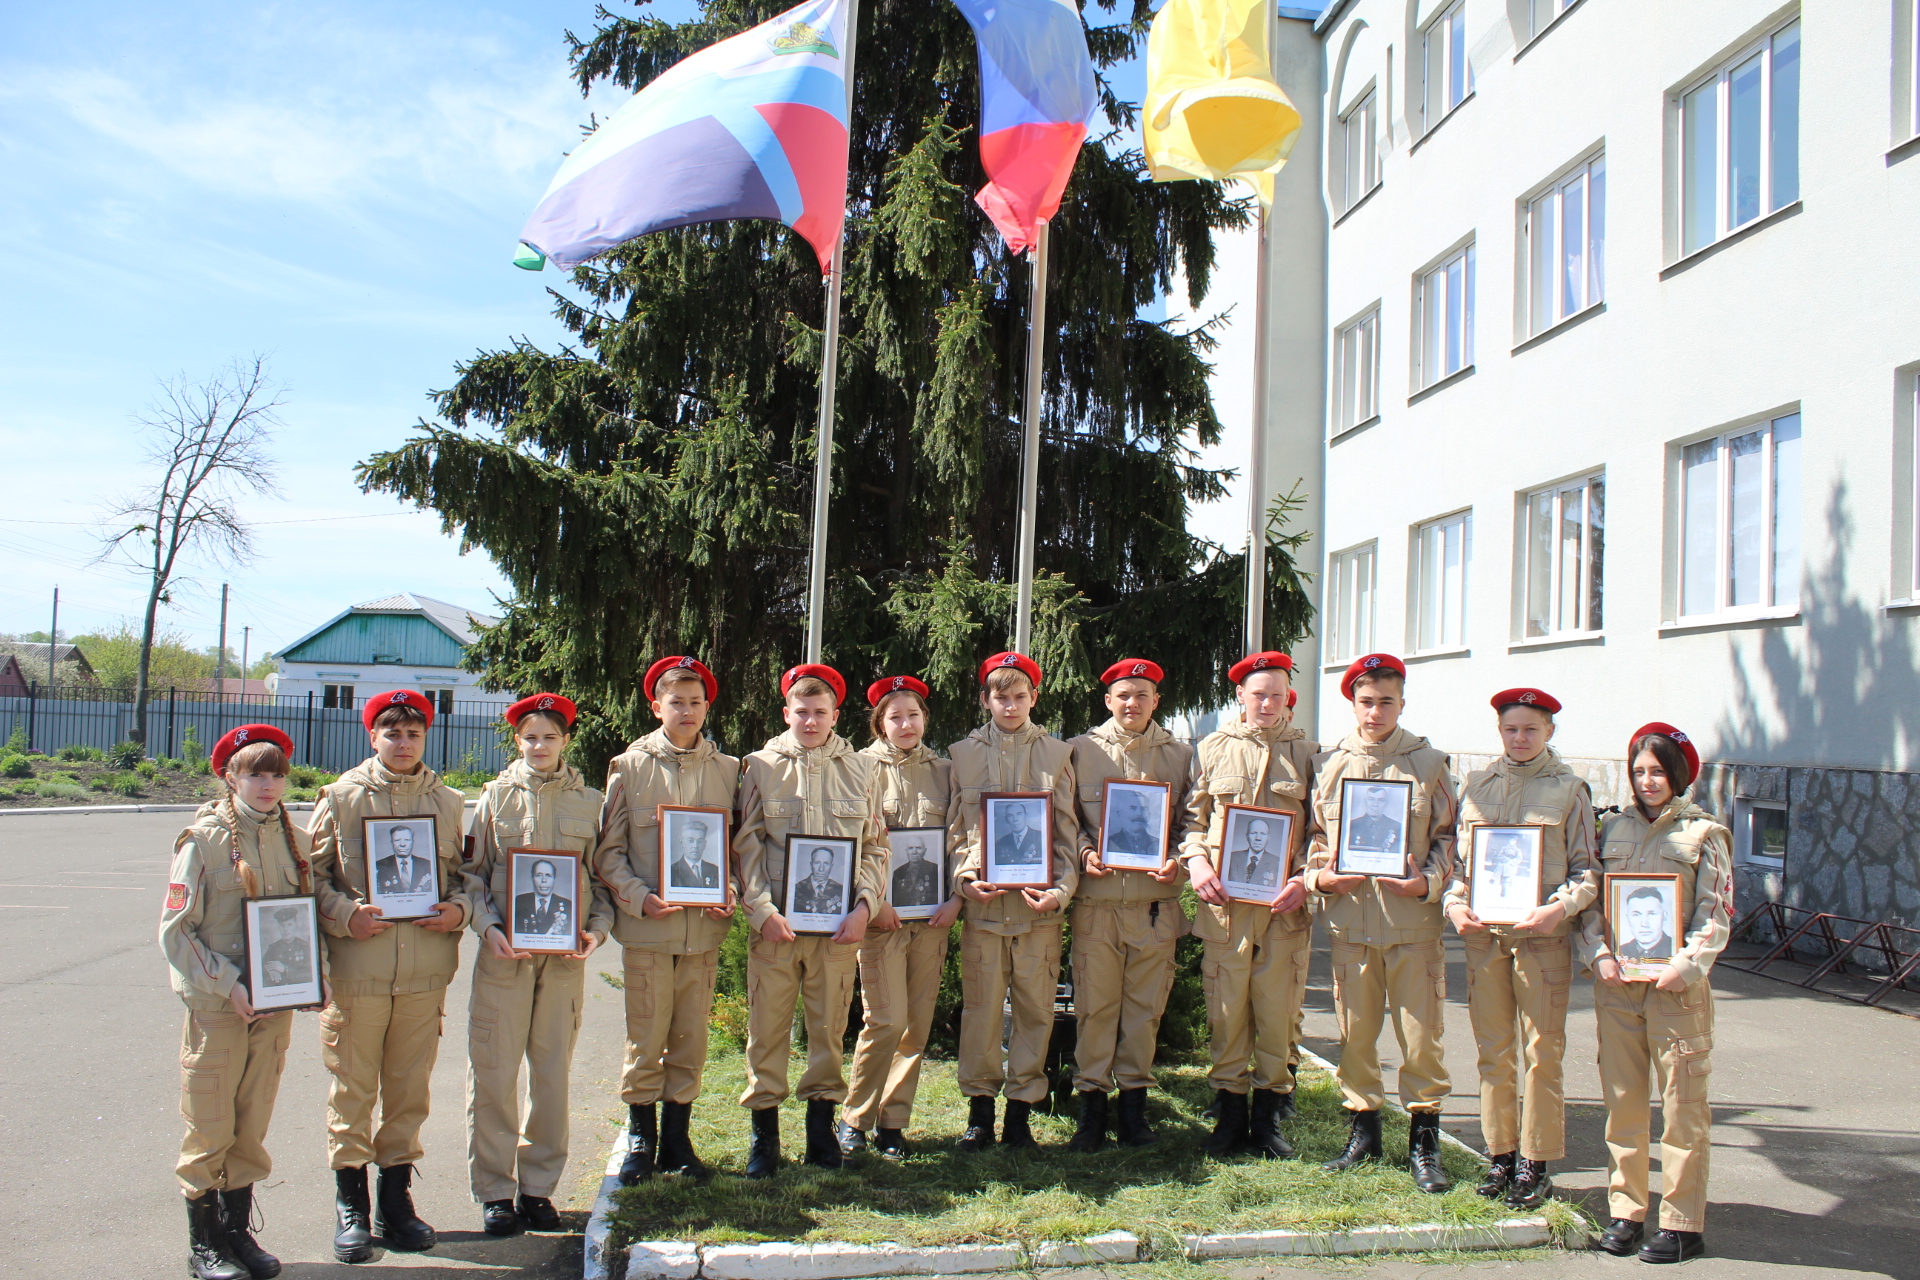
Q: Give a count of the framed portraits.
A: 12